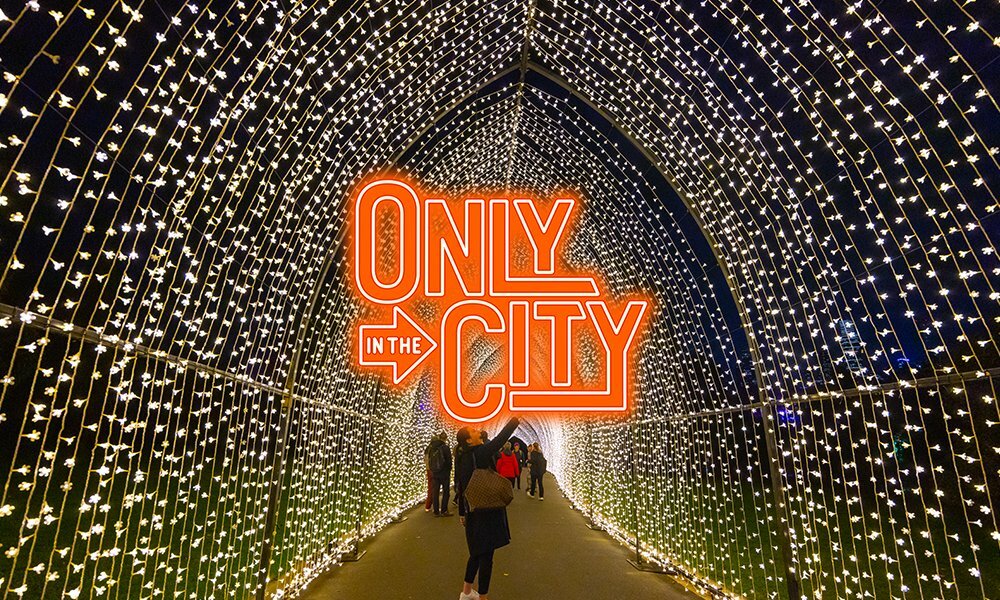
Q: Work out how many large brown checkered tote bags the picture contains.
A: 1